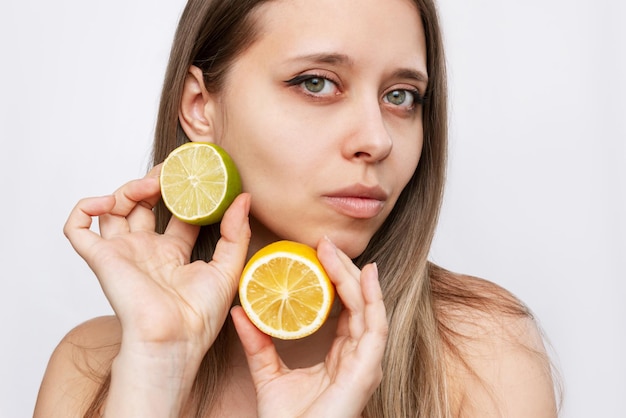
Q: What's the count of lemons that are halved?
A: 1